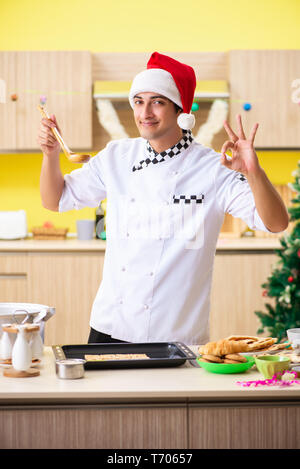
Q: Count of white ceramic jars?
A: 3